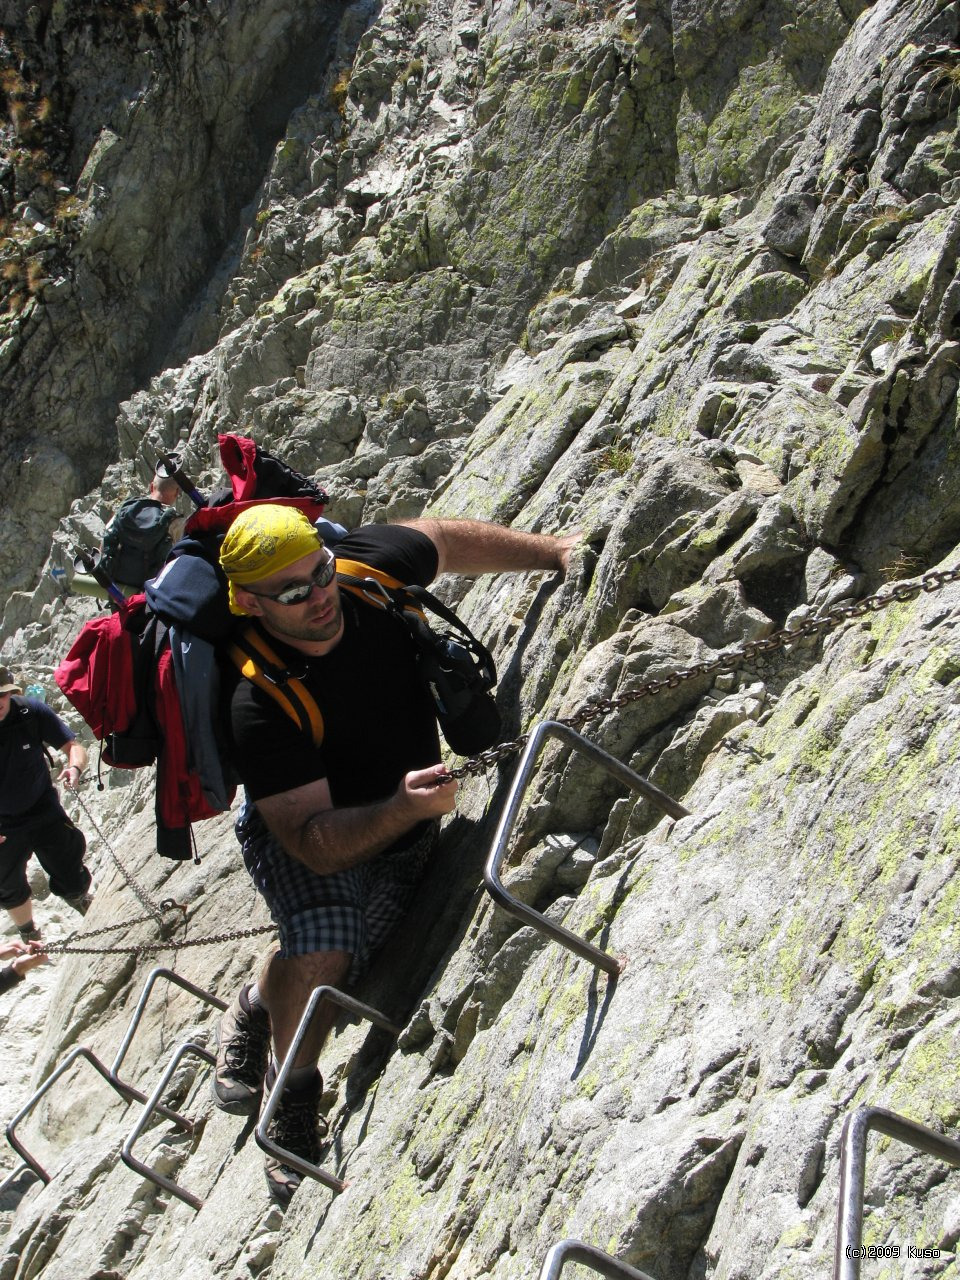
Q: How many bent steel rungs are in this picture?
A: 8